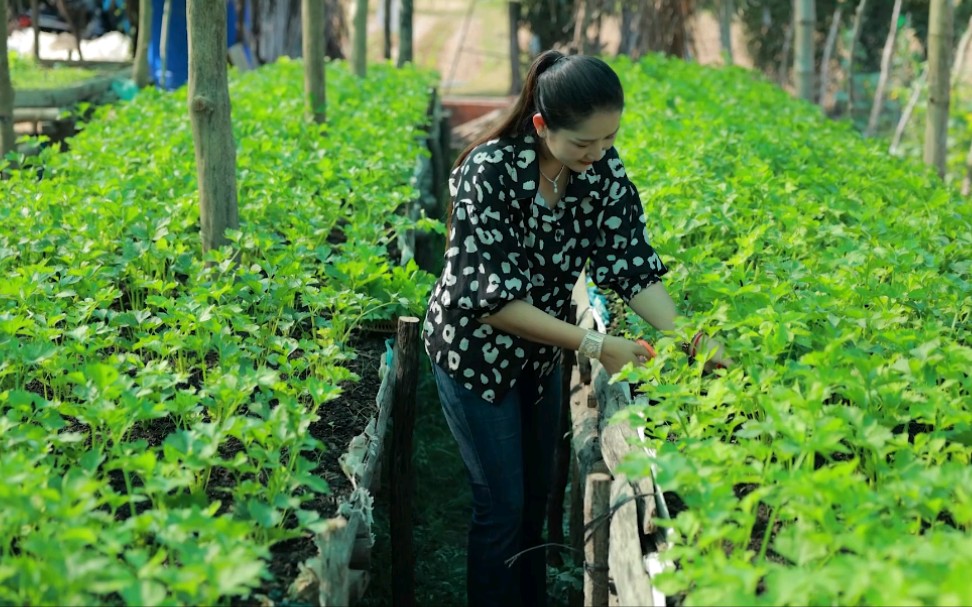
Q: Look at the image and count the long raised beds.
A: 2